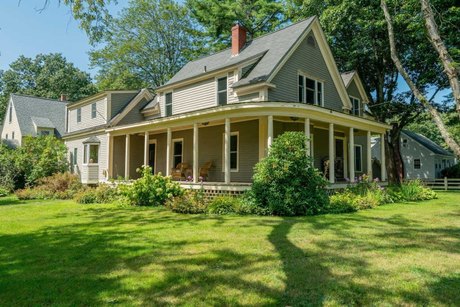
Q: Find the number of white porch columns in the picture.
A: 11